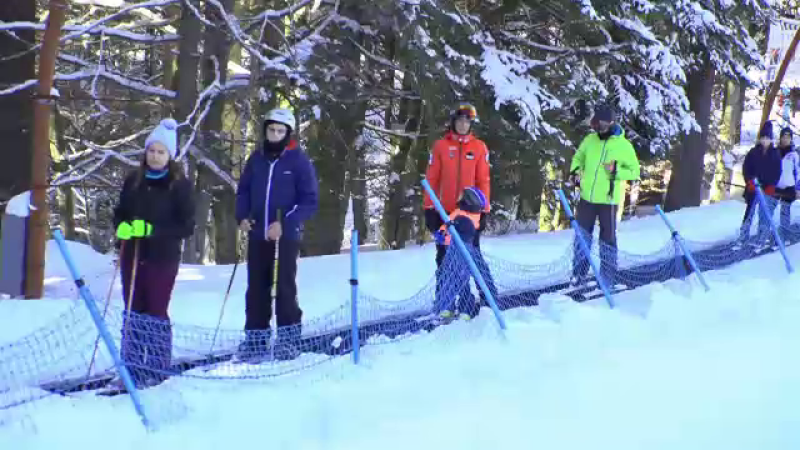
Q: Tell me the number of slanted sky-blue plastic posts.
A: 5